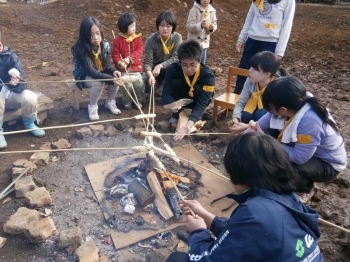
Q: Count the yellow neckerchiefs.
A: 8